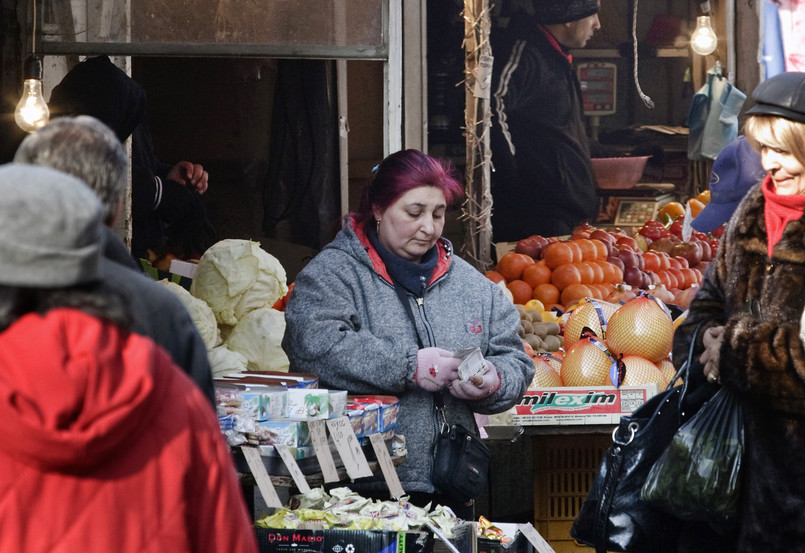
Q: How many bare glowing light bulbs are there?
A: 2